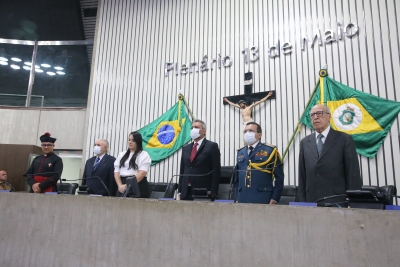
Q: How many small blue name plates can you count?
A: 7